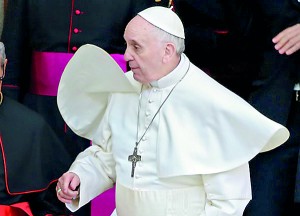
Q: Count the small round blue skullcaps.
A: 0